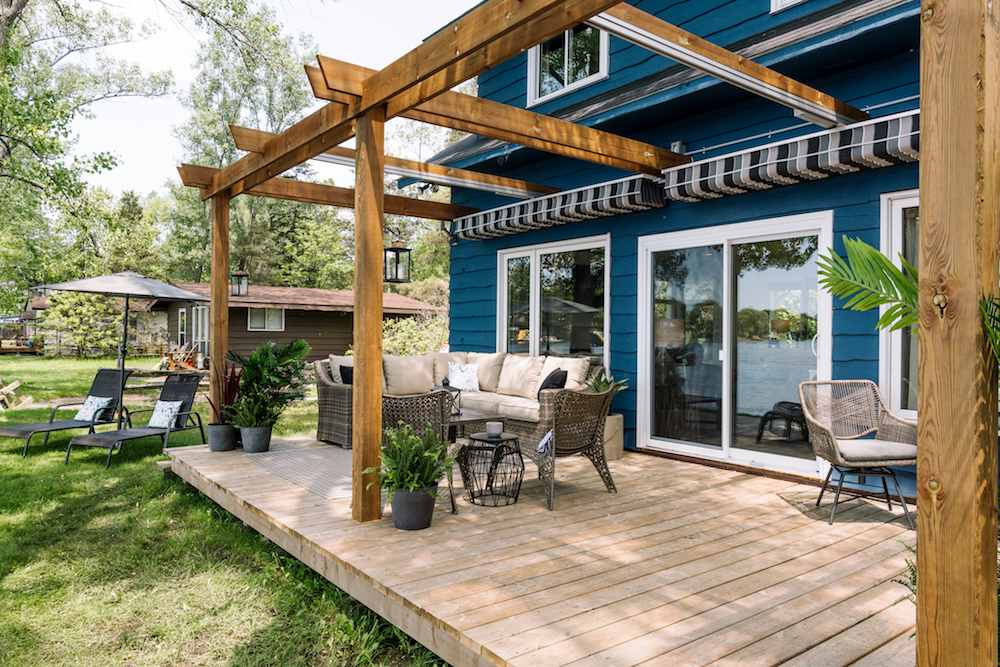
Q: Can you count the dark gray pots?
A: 3